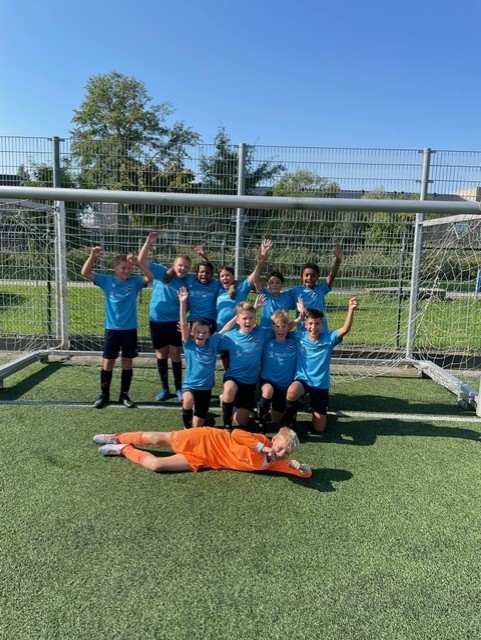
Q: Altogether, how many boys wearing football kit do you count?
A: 11